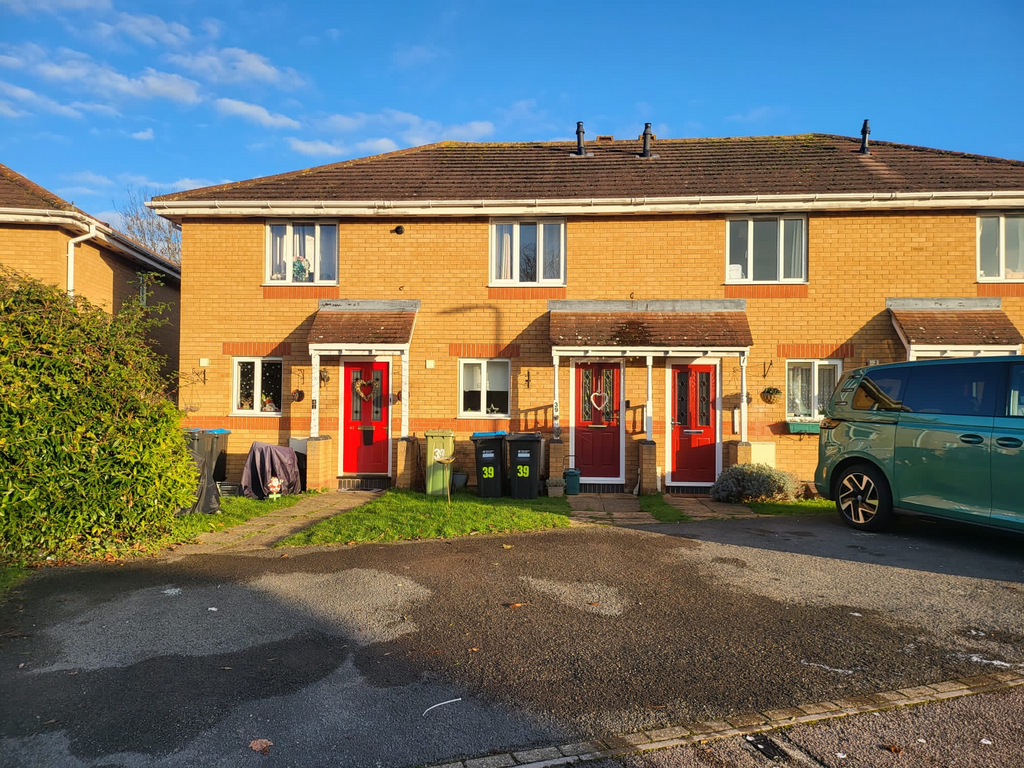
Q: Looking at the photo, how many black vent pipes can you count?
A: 3